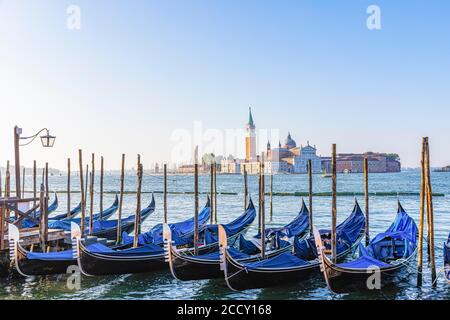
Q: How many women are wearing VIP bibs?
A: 0